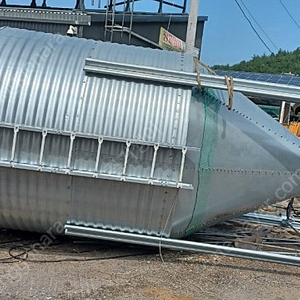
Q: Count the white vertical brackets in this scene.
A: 7